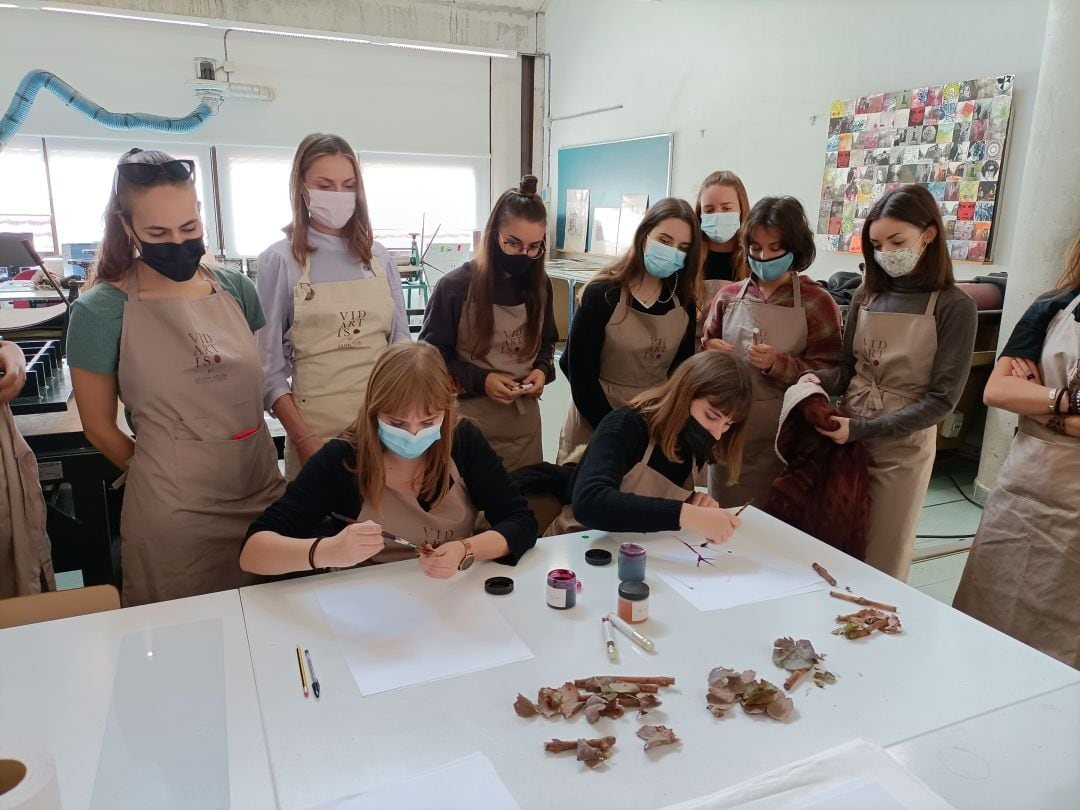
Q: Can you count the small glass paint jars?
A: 3